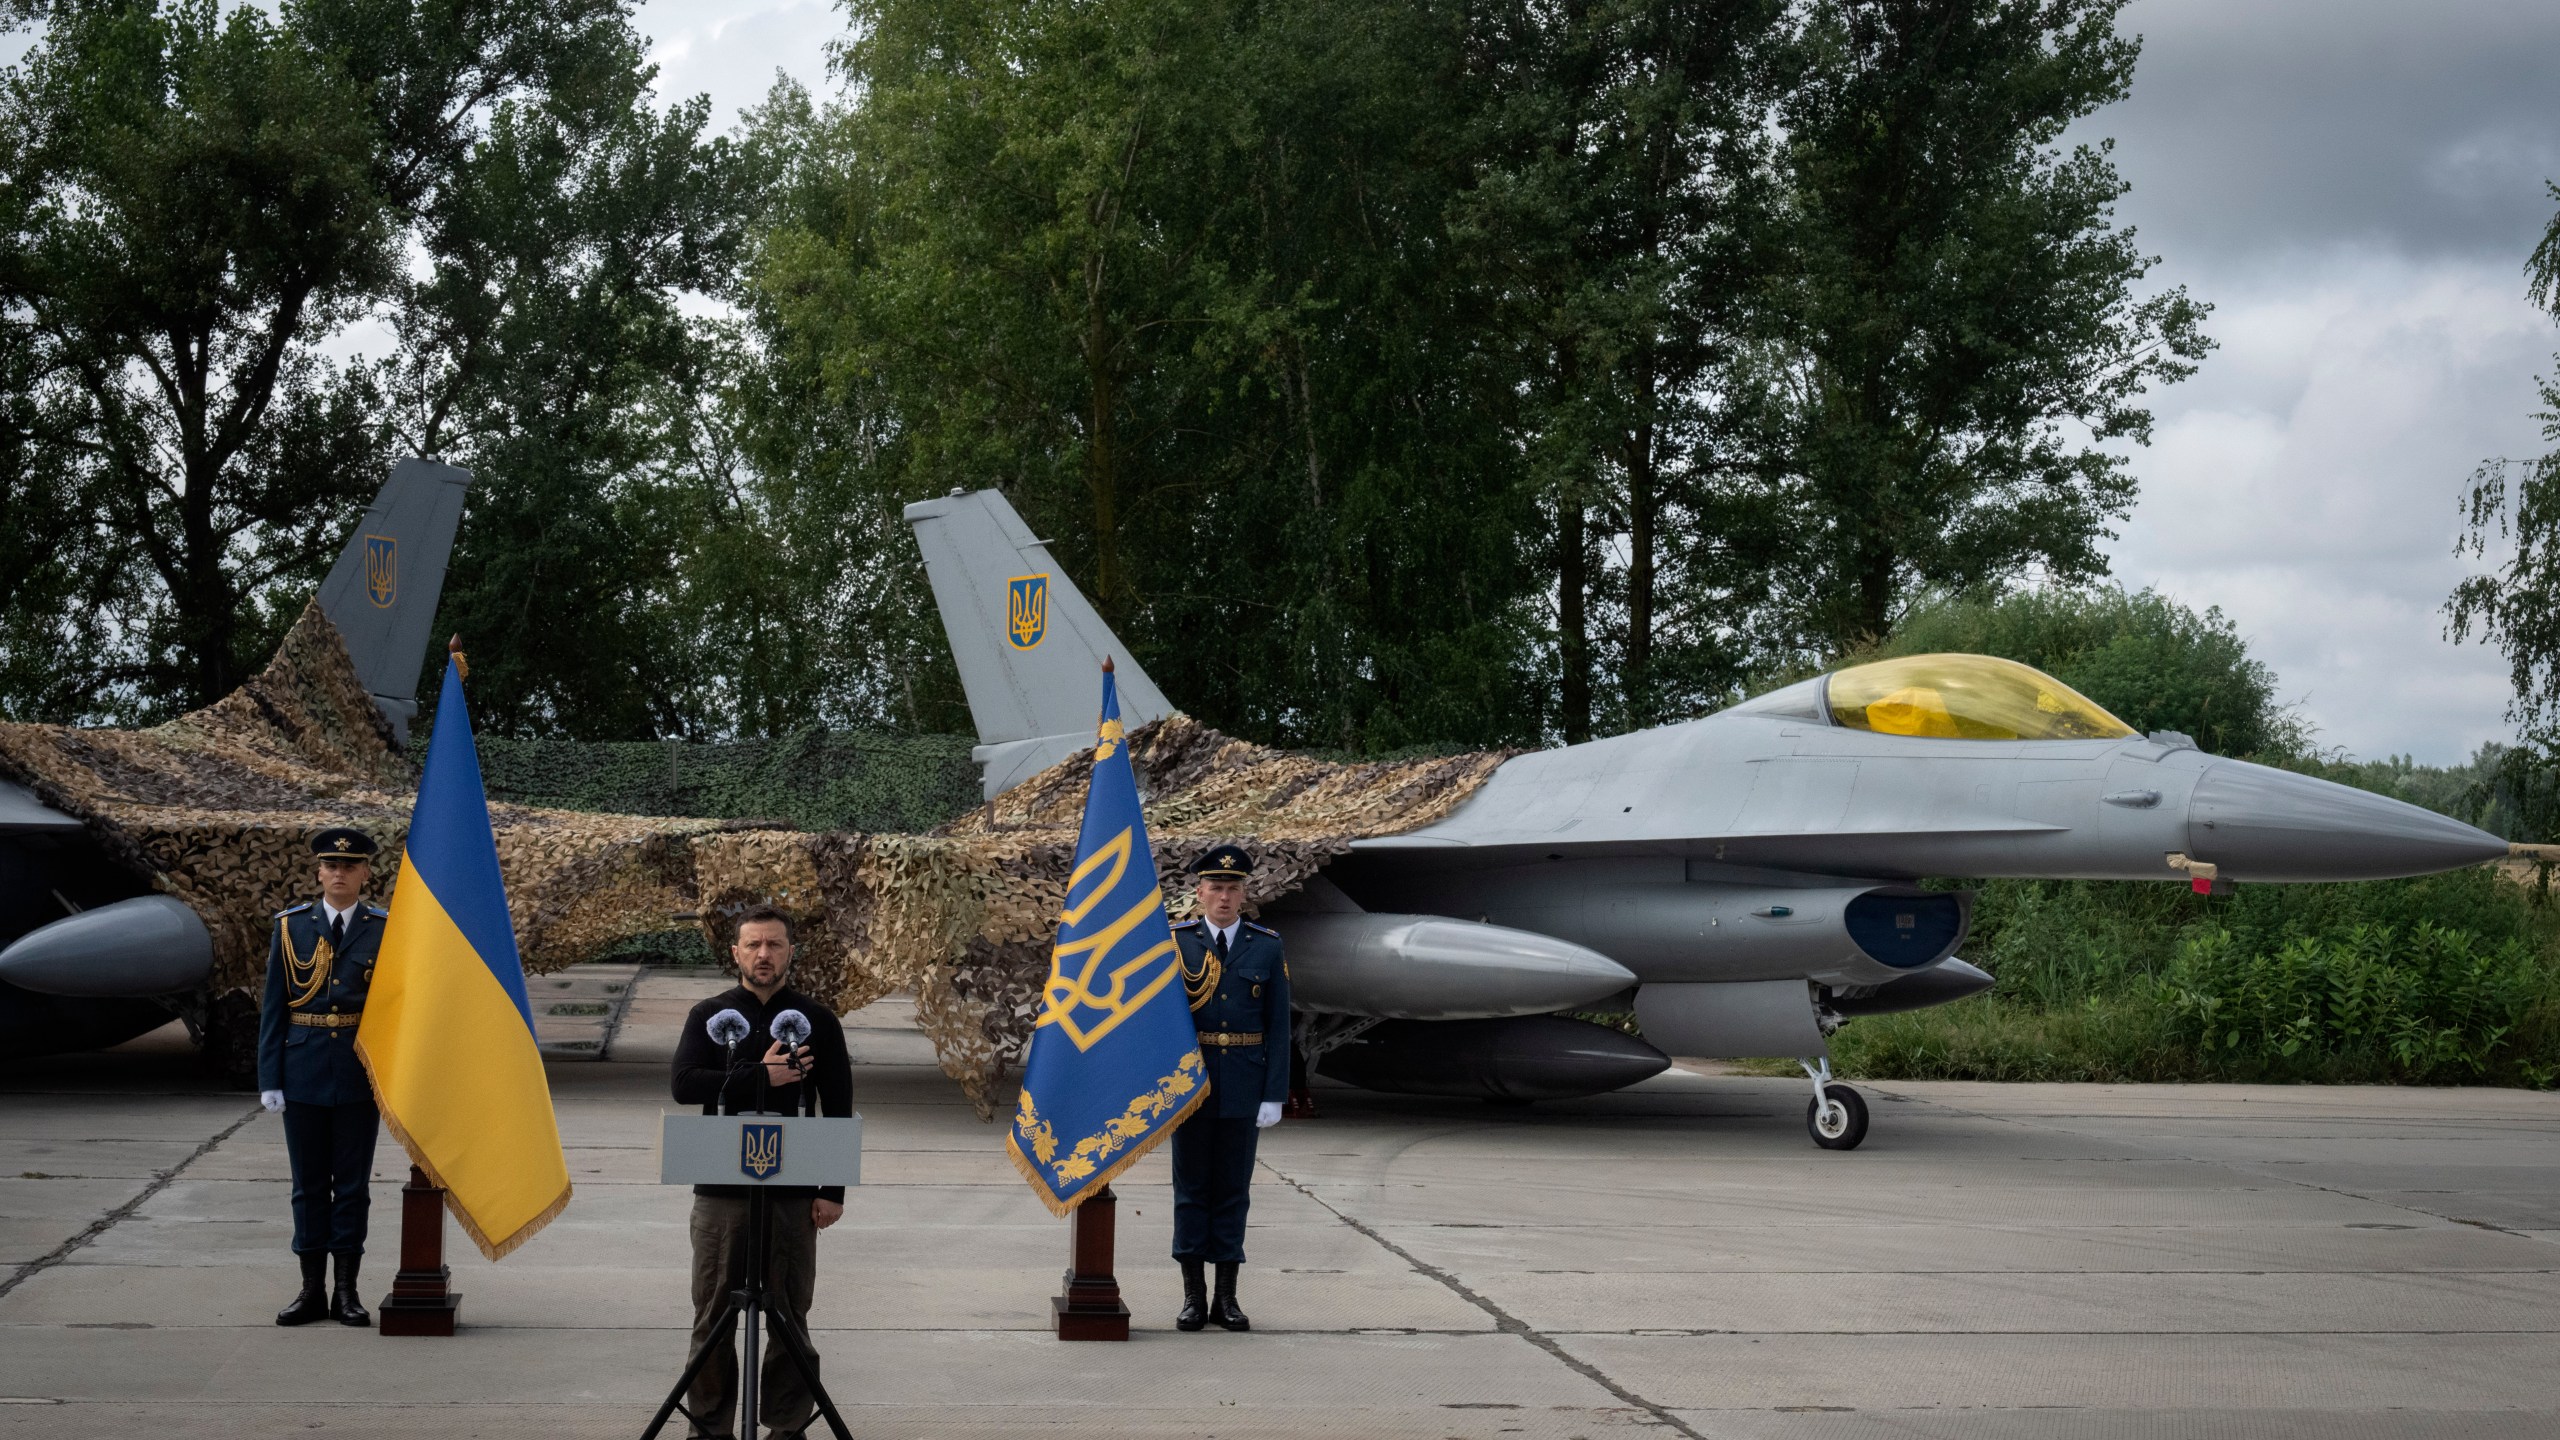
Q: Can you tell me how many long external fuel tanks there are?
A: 4